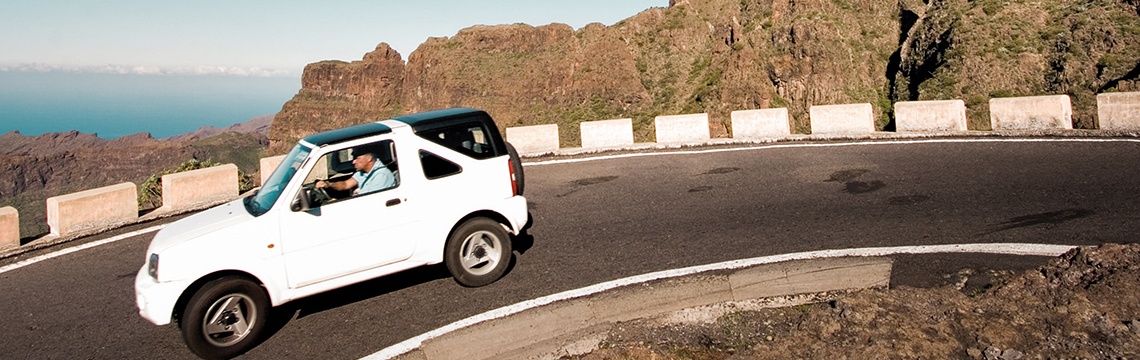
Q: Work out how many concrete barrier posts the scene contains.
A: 12